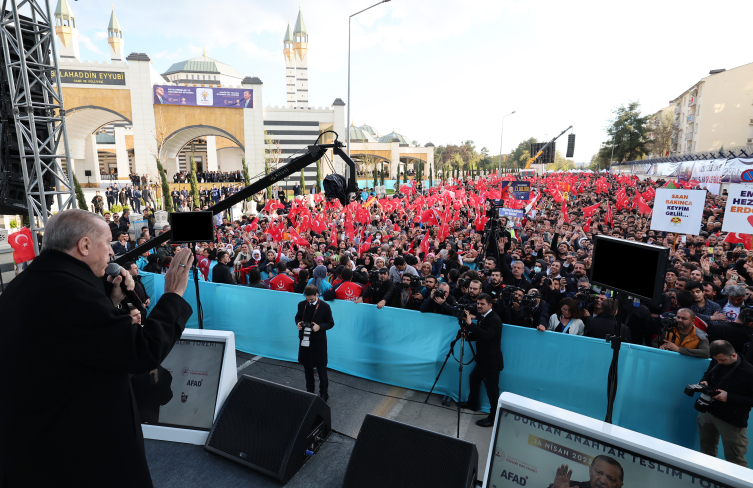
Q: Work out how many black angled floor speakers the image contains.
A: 2